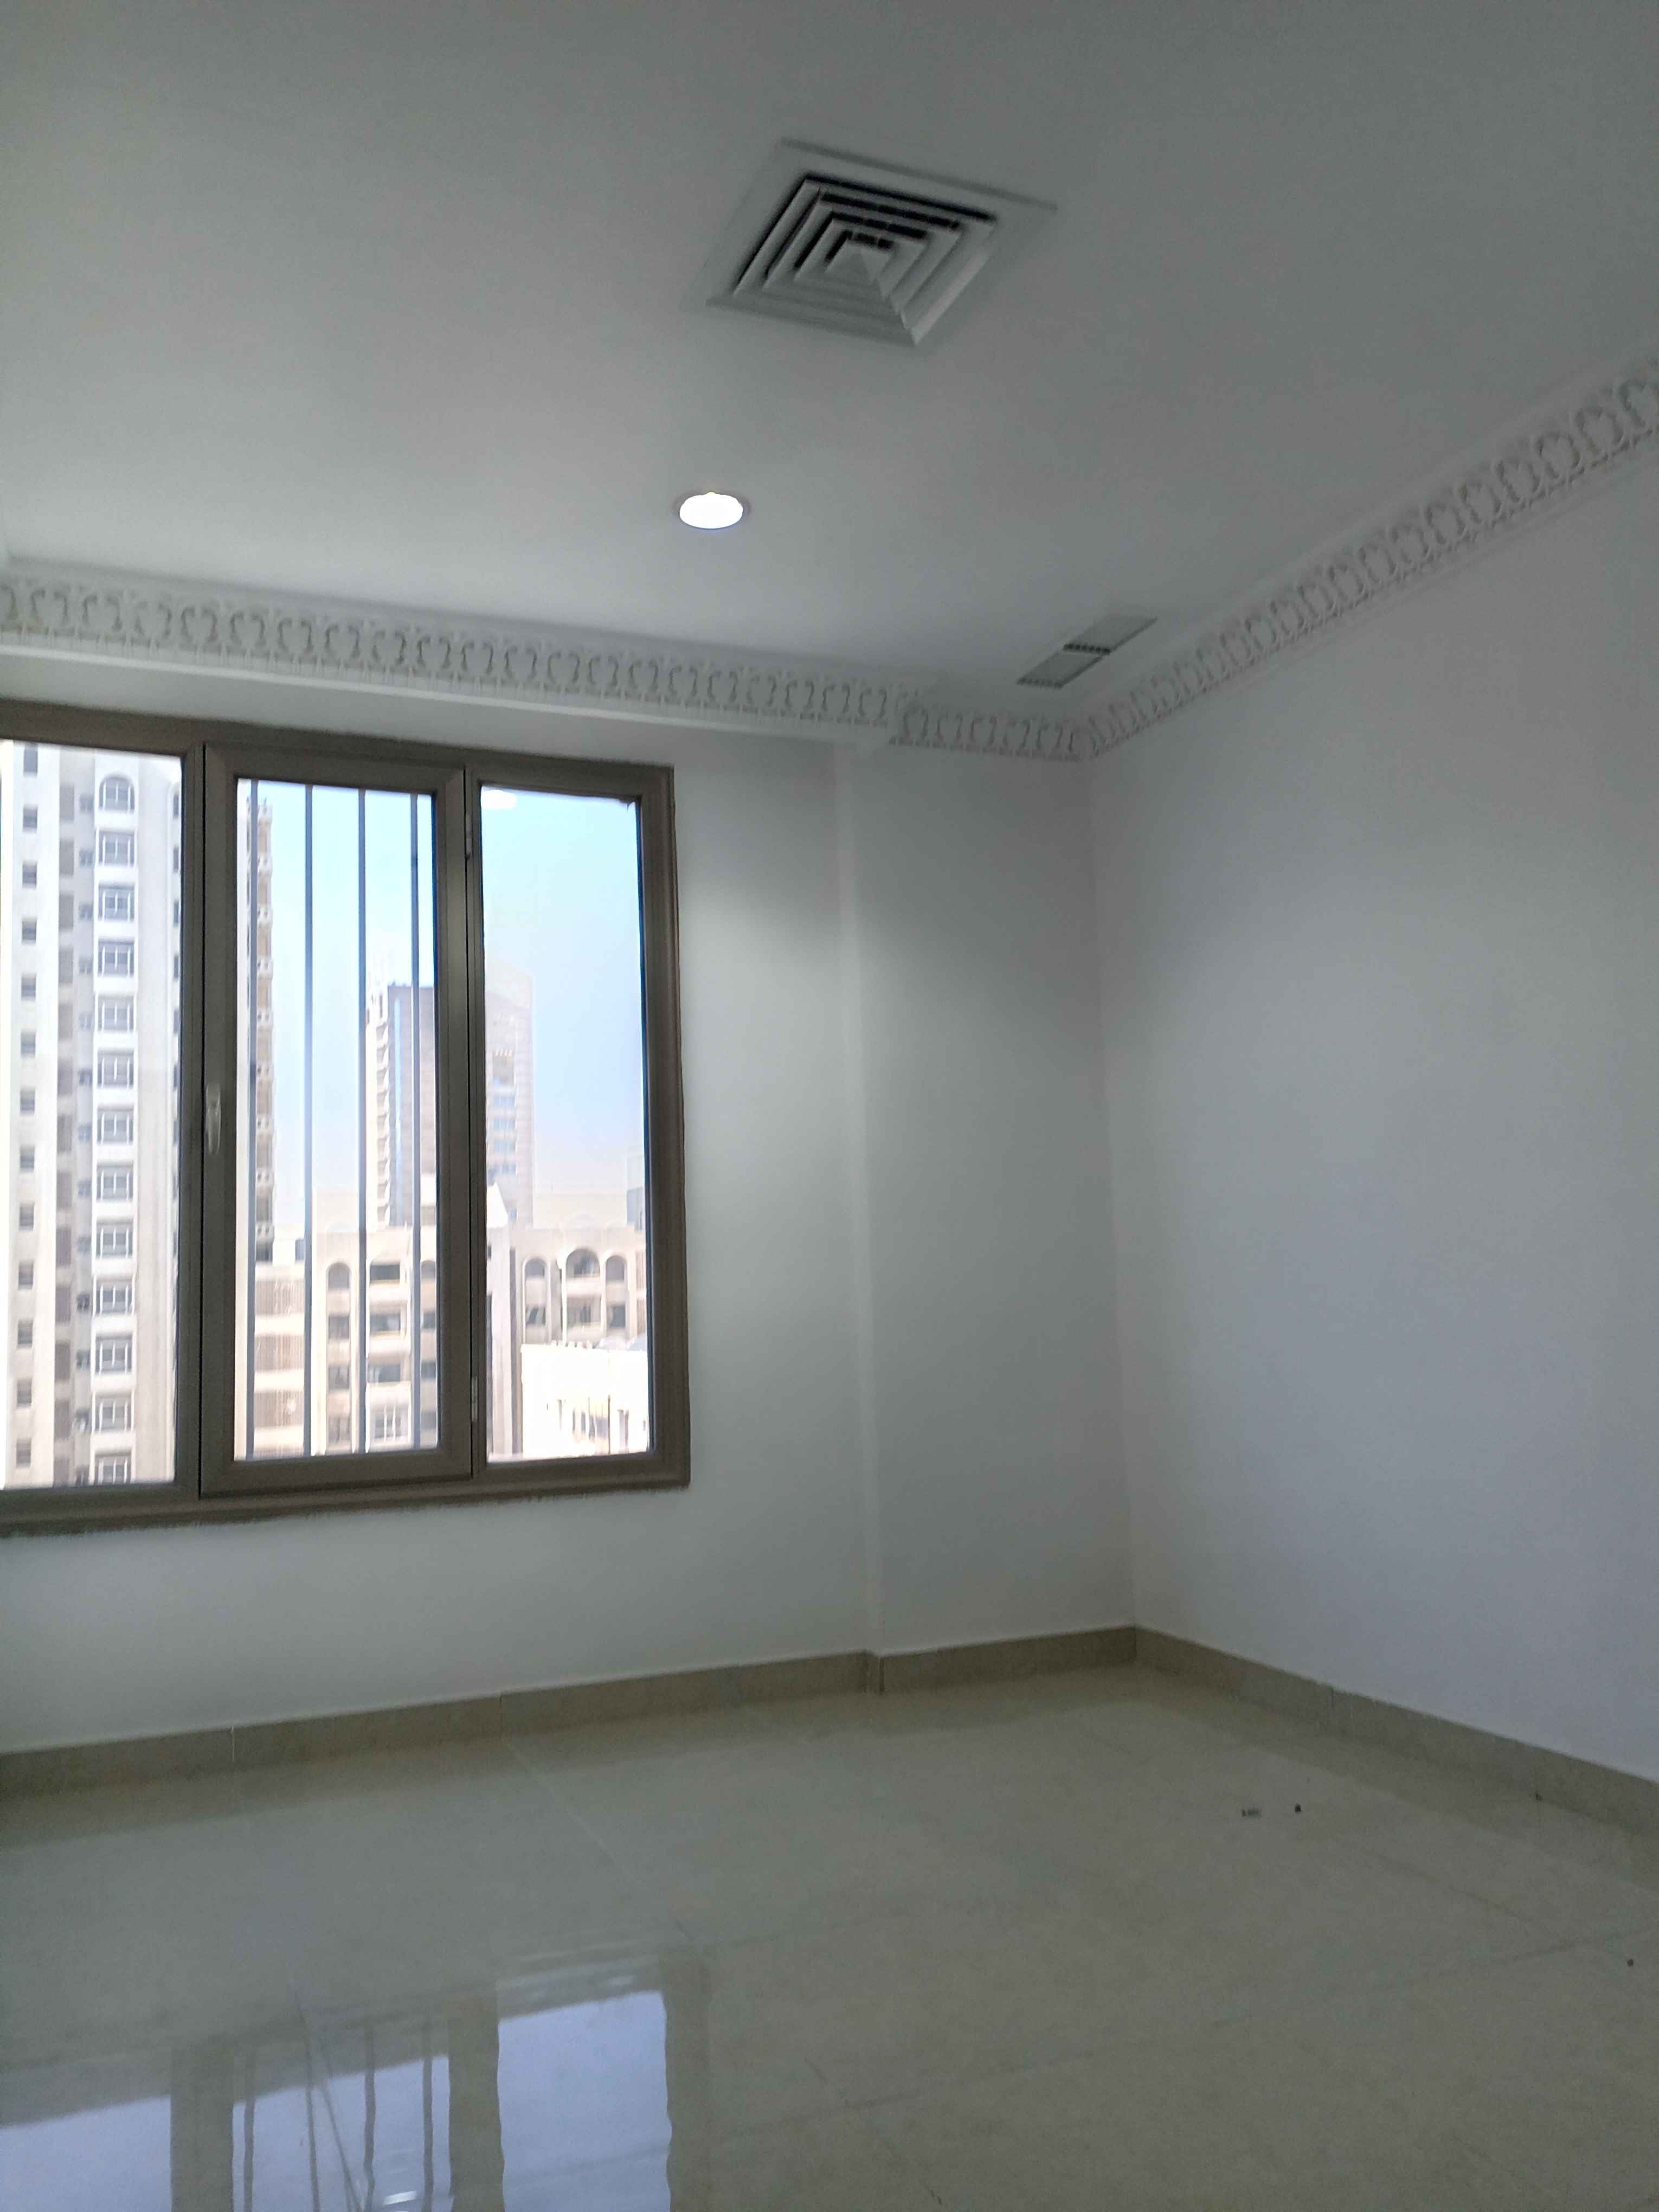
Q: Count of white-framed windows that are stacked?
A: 13